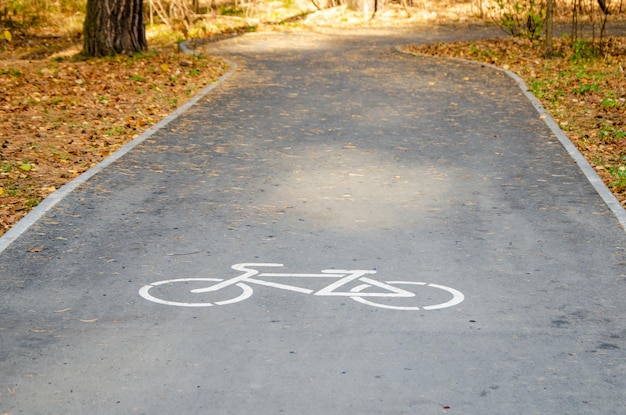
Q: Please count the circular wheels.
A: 2